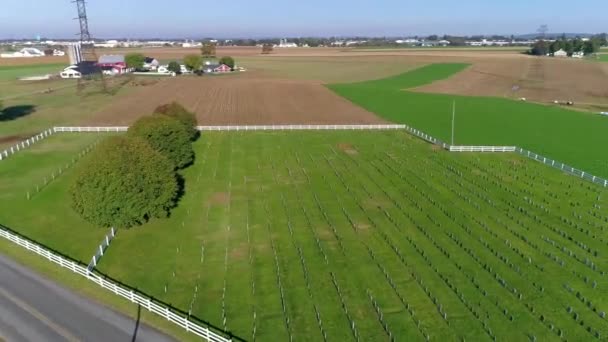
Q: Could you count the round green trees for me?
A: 3